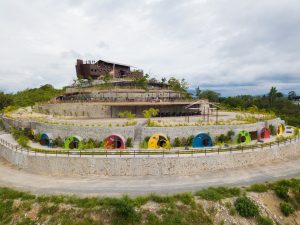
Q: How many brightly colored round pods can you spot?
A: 8